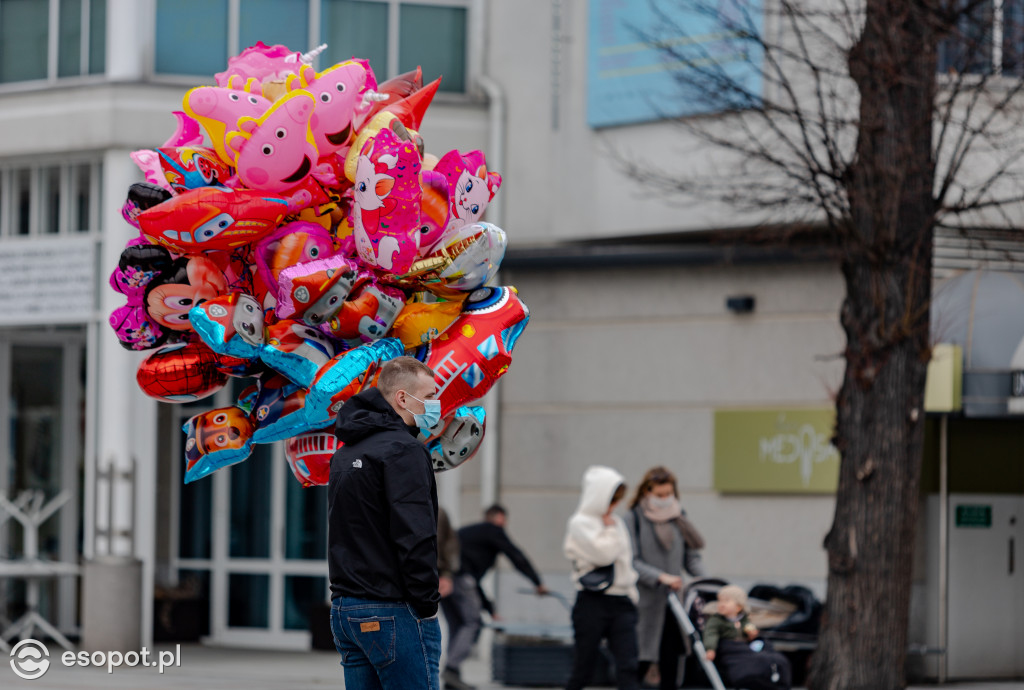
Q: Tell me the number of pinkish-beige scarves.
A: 1